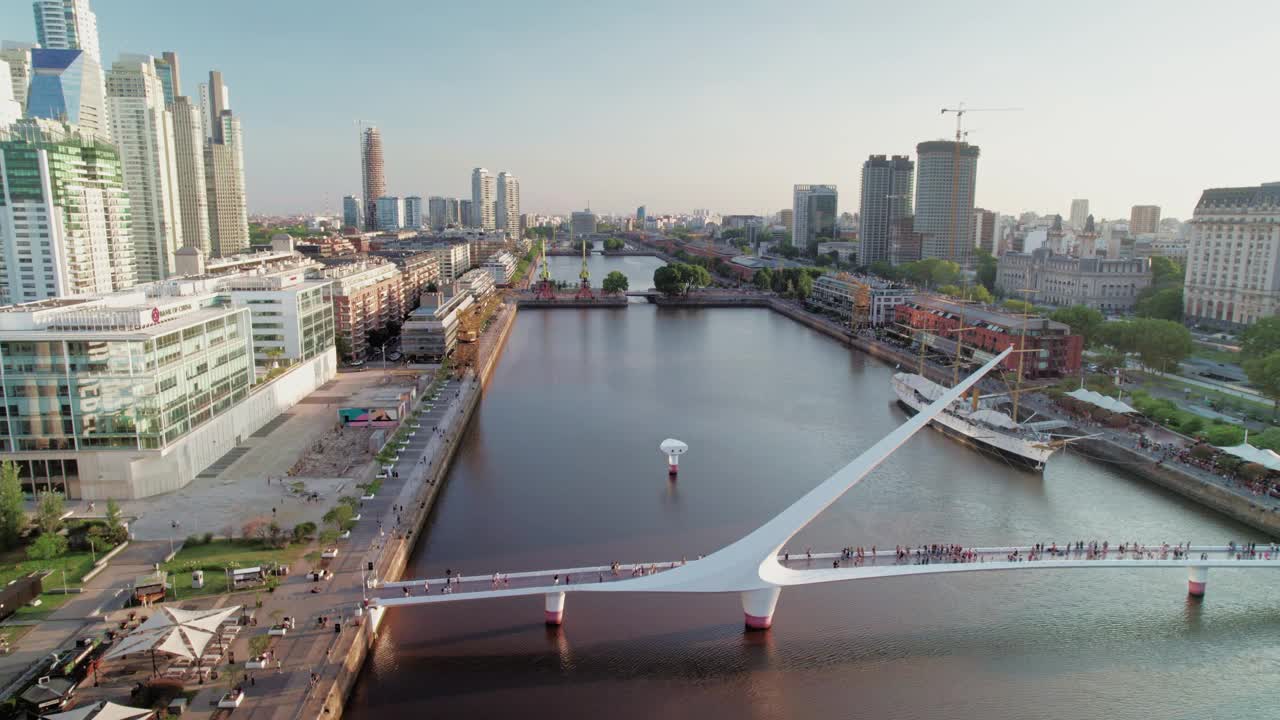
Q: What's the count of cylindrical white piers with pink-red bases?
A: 4